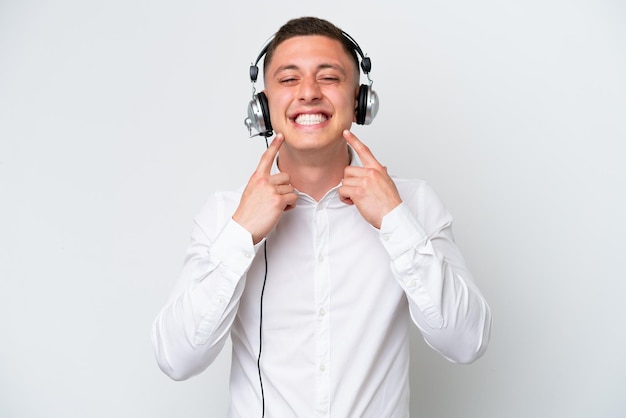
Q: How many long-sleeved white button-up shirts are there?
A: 1